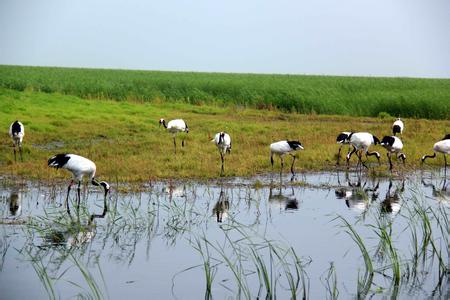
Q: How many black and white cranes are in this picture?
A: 10